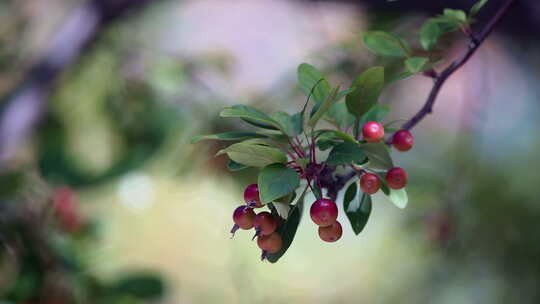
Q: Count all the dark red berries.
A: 10